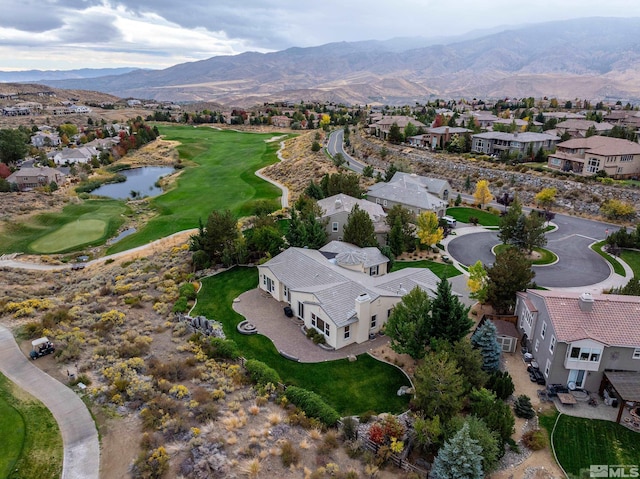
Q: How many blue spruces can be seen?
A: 2